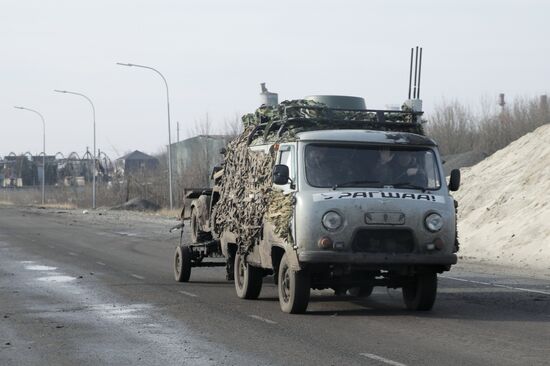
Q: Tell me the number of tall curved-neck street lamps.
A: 3